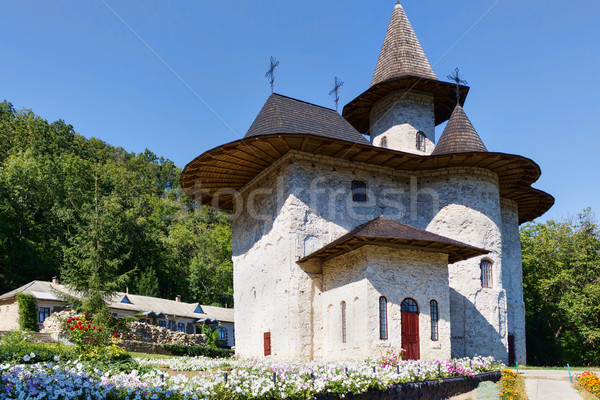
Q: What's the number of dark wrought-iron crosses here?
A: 3